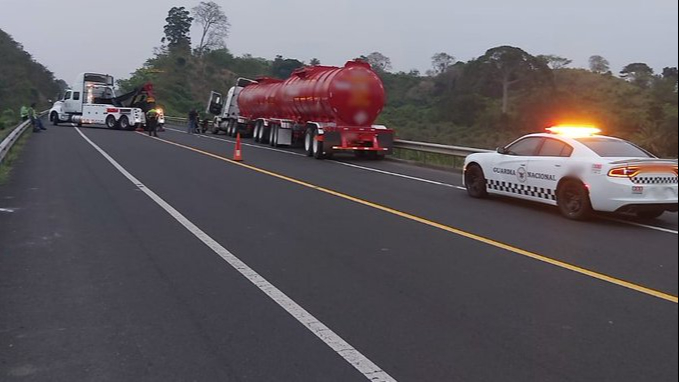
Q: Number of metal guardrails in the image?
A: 2